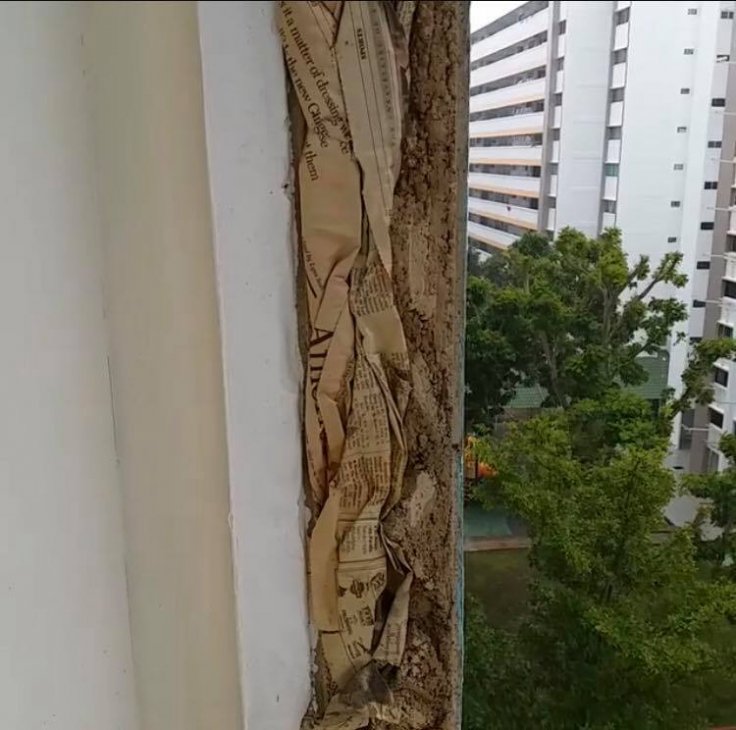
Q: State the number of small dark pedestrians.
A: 0